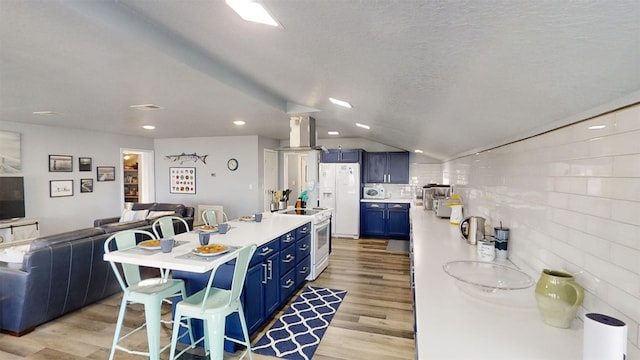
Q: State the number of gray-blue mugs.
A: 4